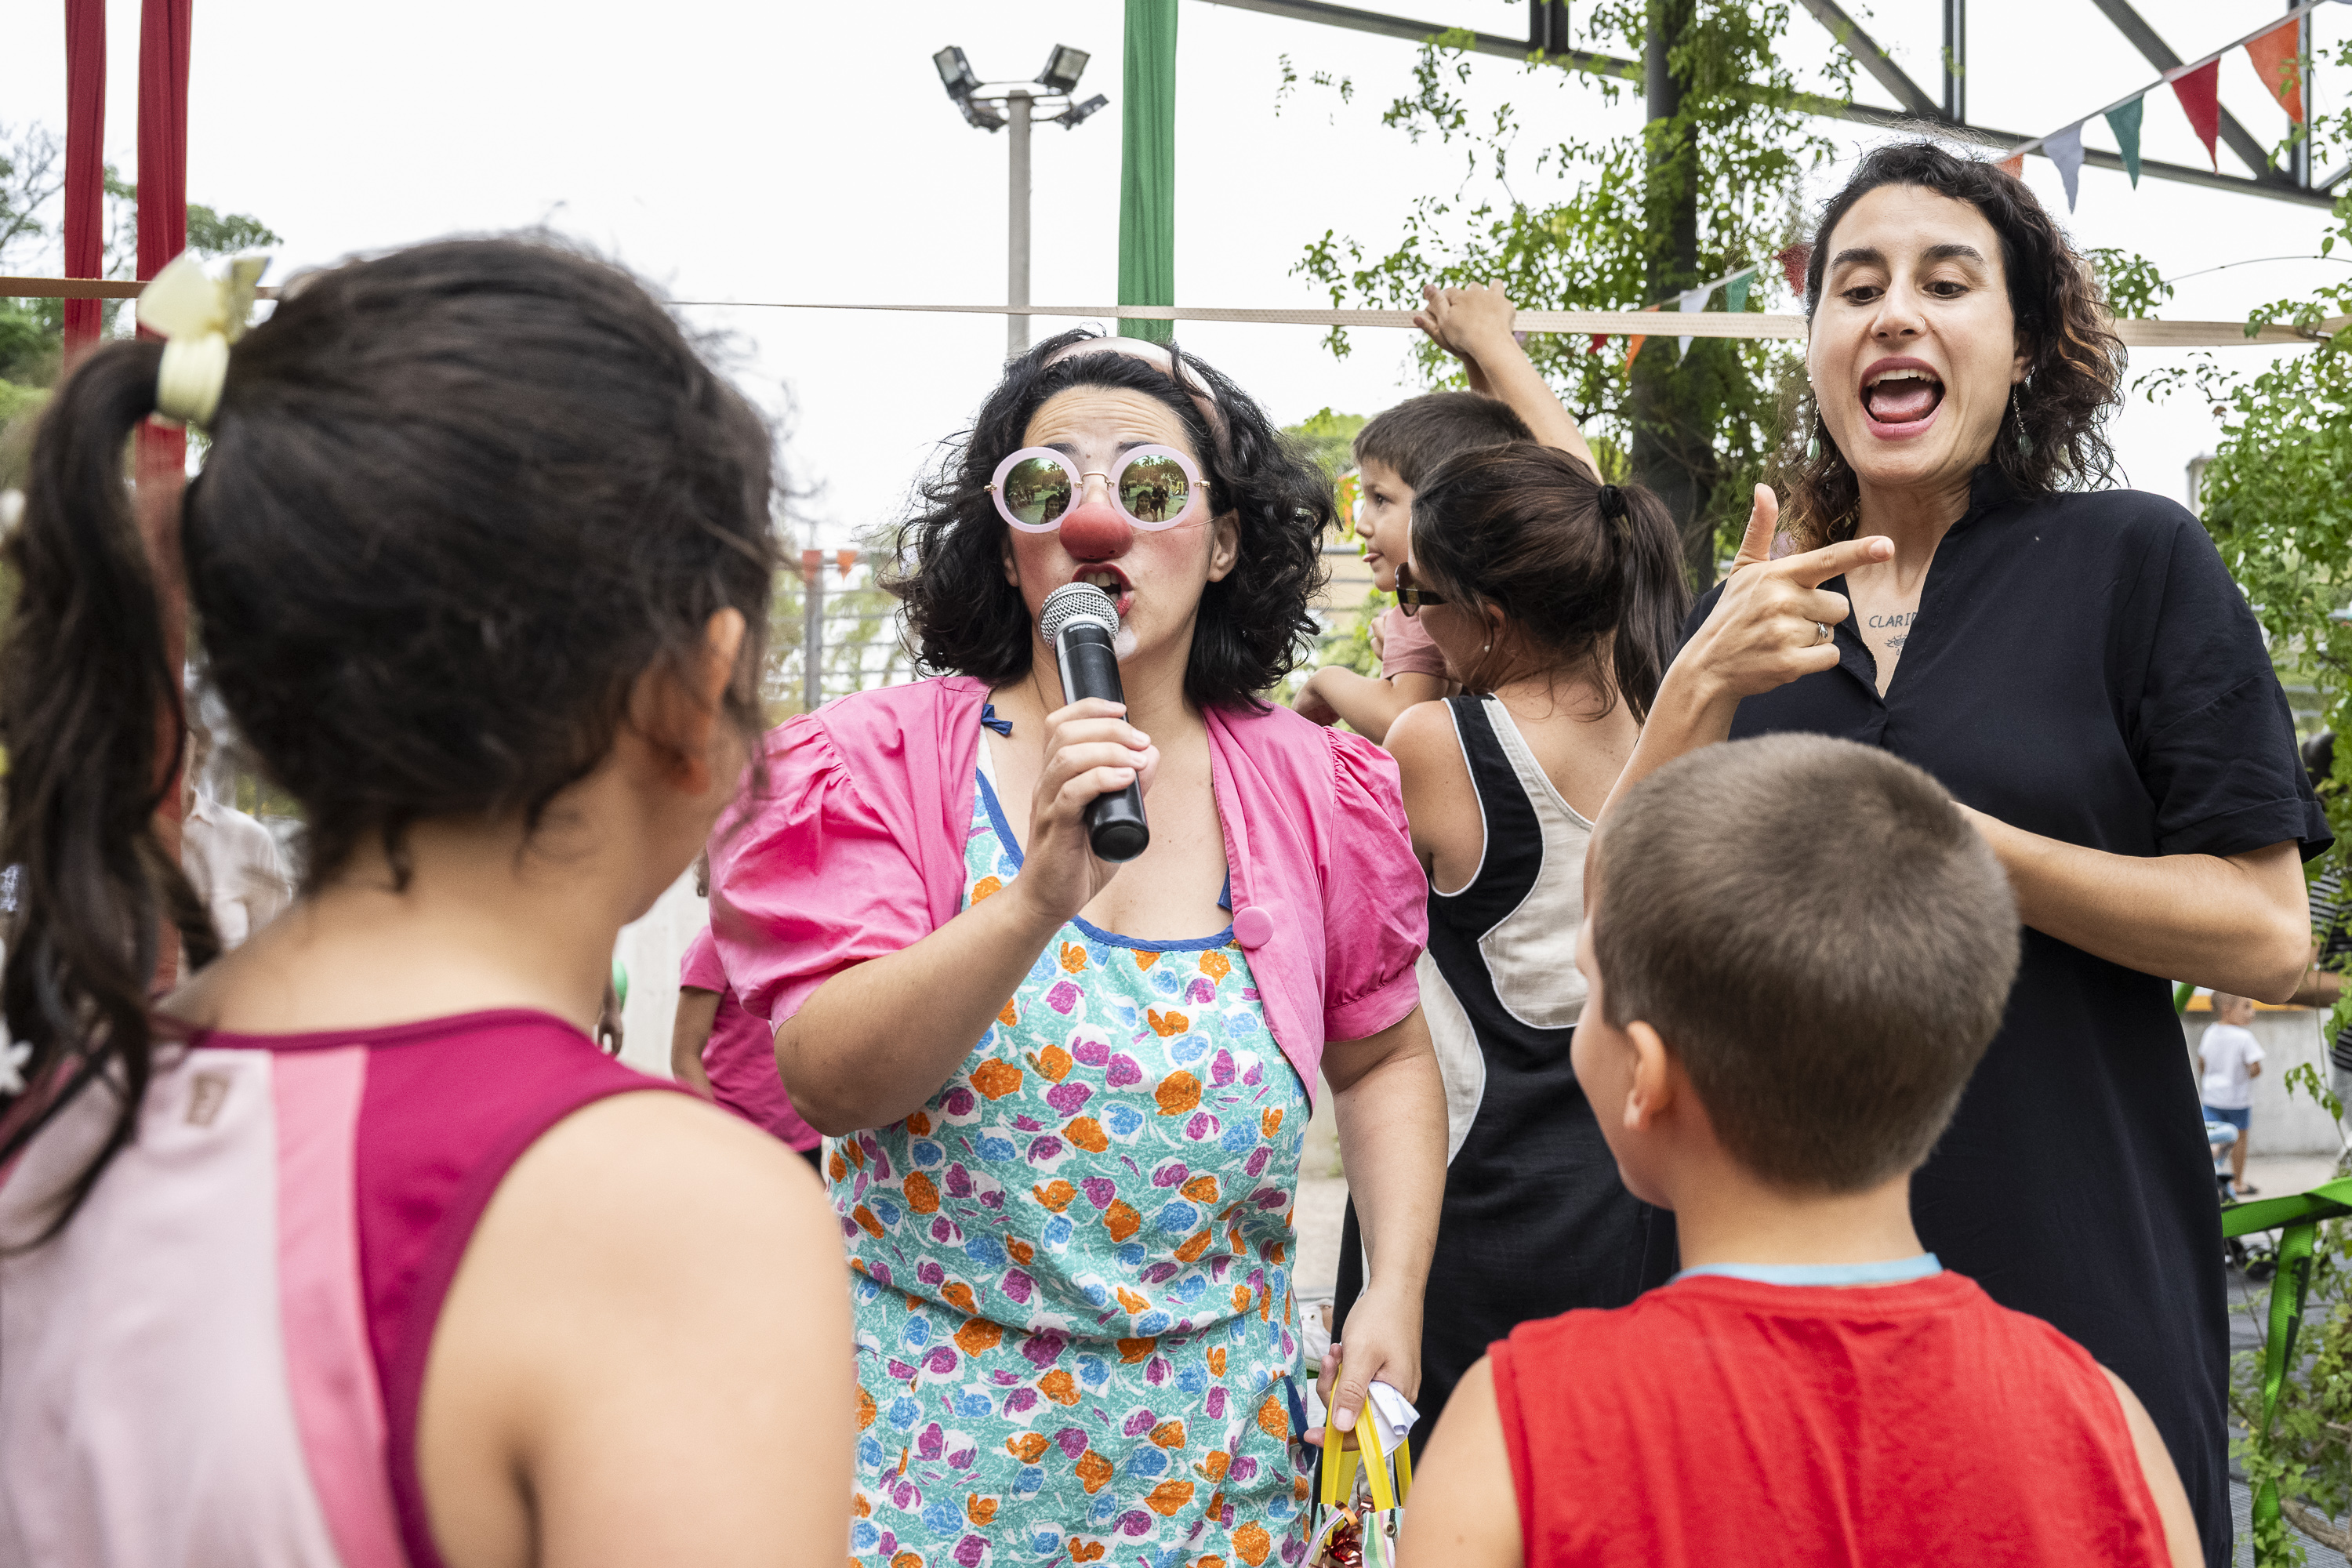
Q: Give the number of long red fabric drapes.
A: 2